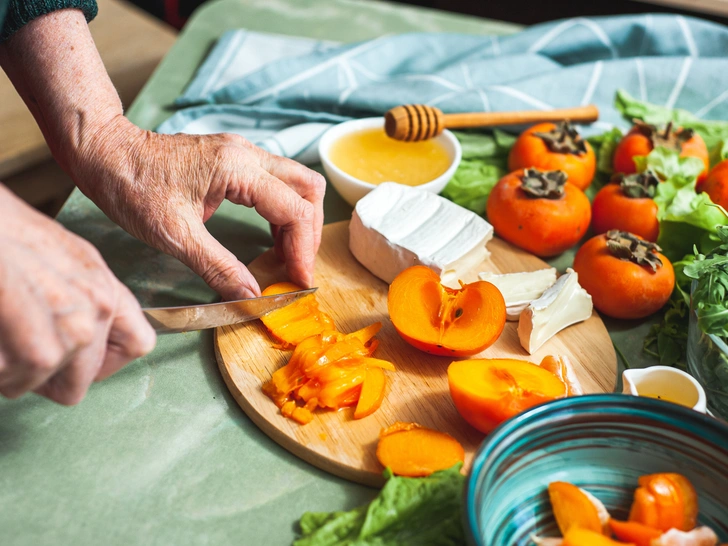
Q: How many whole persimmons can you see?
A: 6